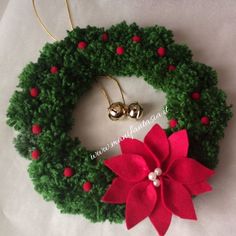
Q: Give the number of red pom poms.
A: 15